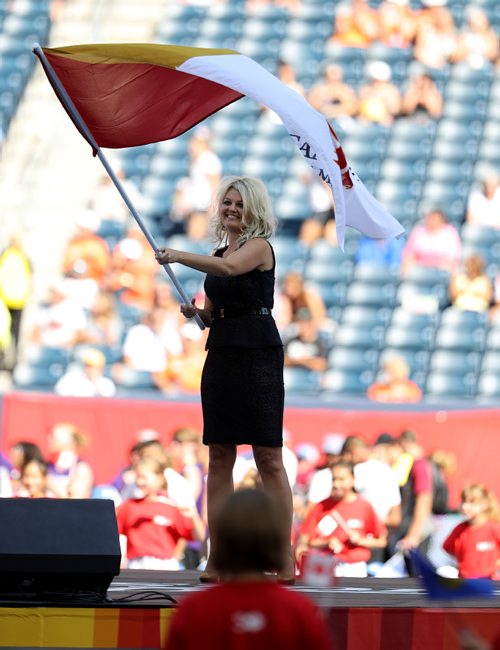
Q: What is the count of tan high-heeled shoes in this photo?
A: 2